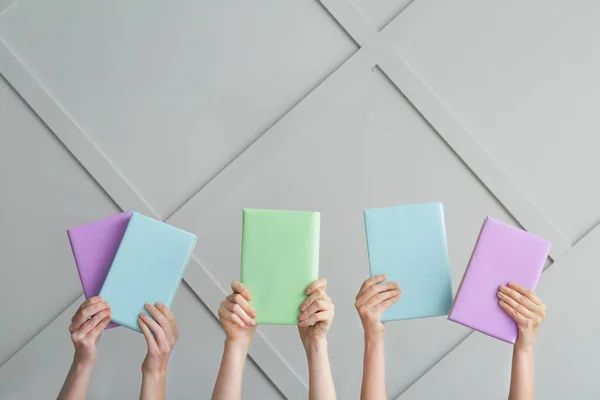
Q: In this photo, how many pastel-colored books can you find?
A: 5